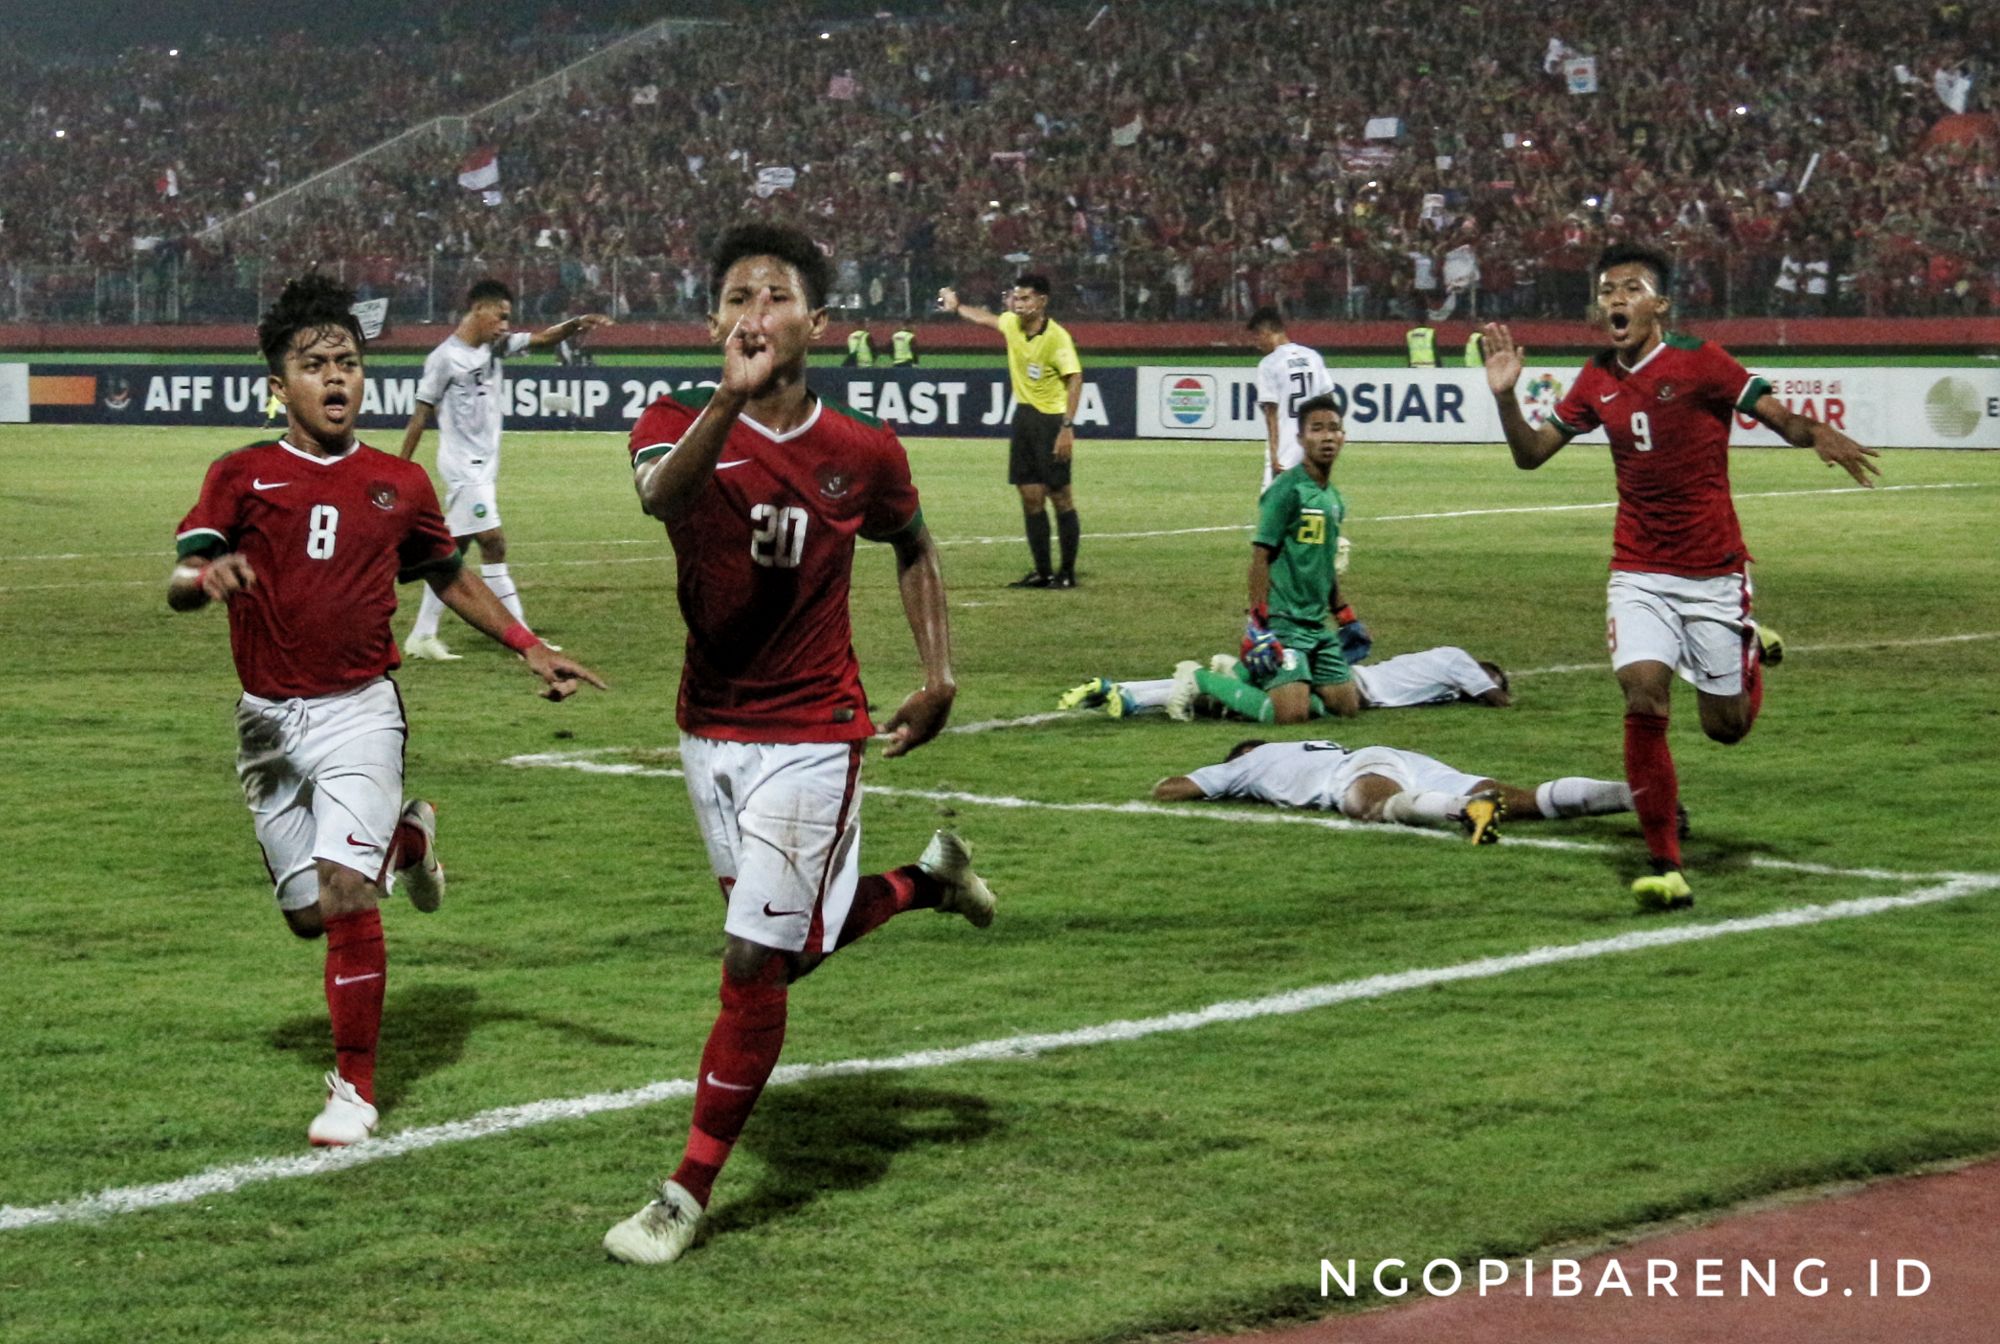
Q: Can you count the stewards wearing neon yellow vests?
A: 4